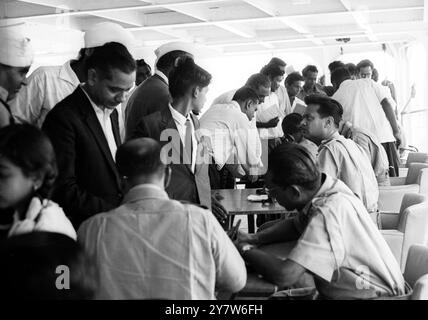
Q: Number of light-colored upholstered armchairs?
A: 4